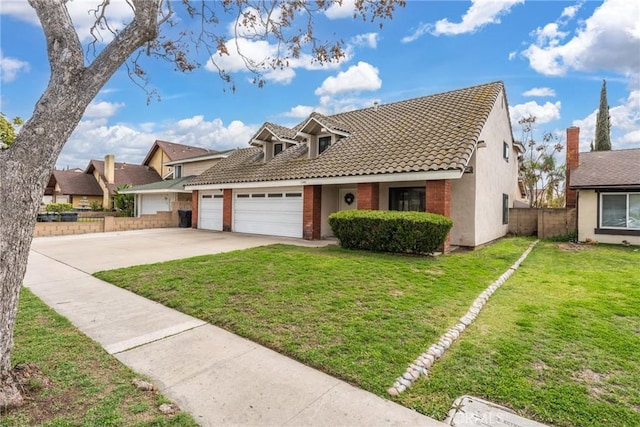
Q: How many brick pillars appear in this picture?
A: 5